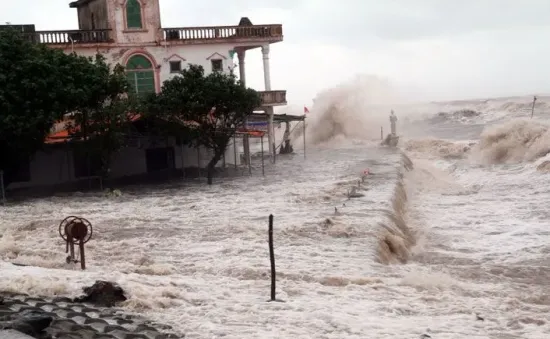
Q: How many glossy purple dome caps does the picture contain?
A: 0